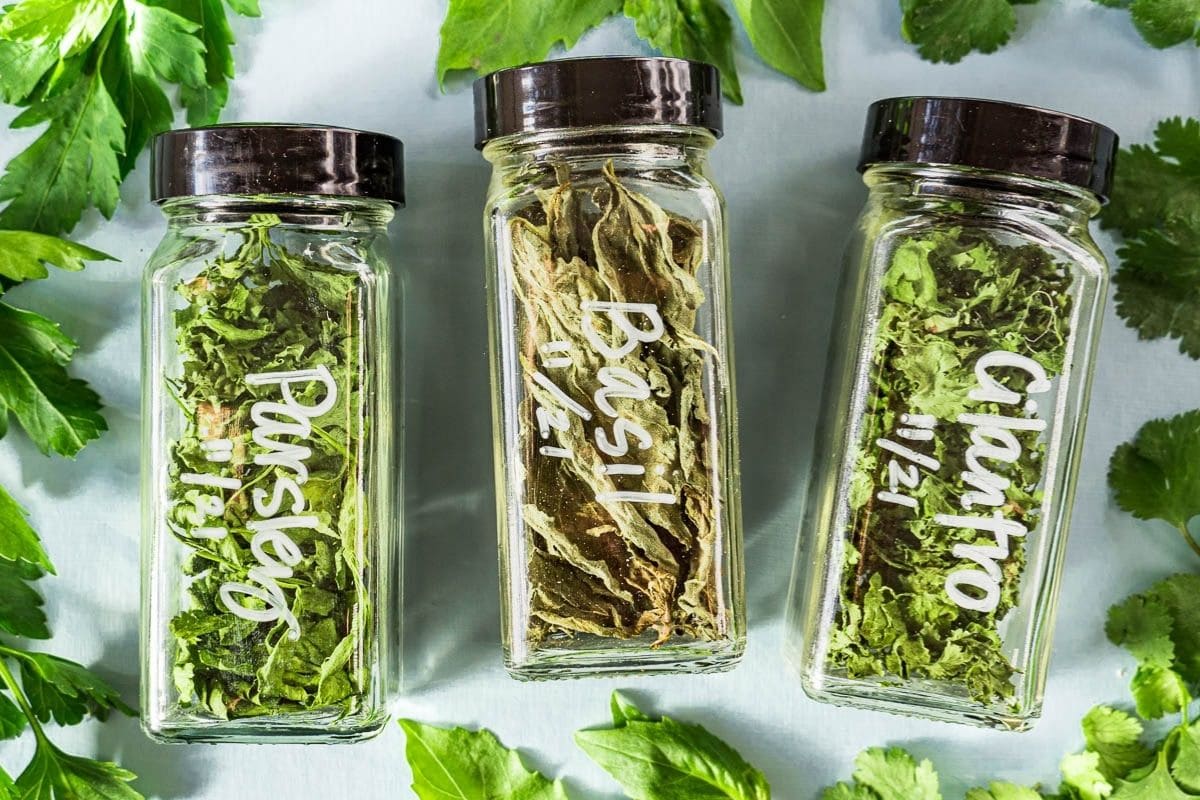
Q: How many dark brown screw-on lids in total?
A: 3